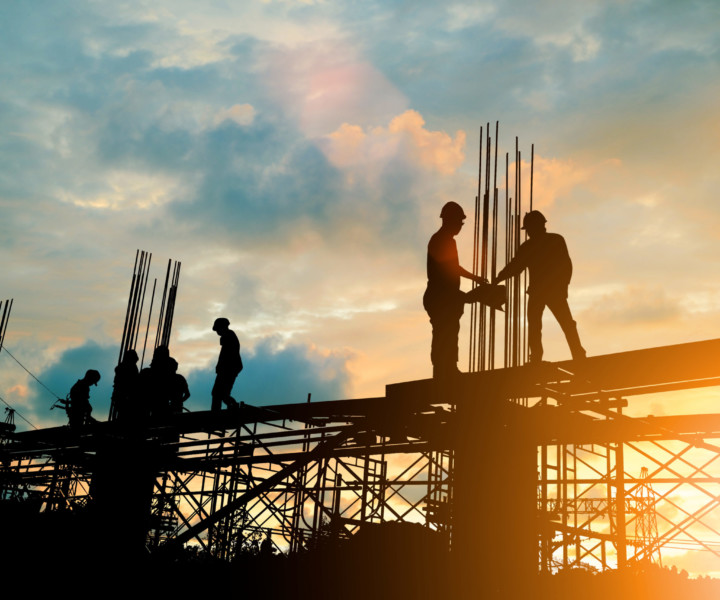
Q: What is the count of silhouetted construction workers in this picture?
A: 7